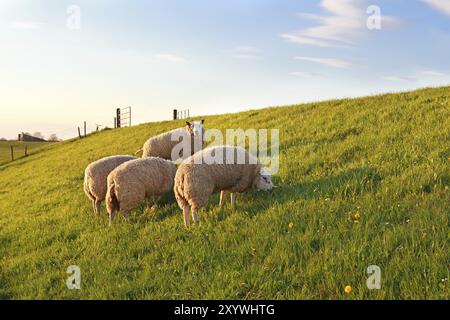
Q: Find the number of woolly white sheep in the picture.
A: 4